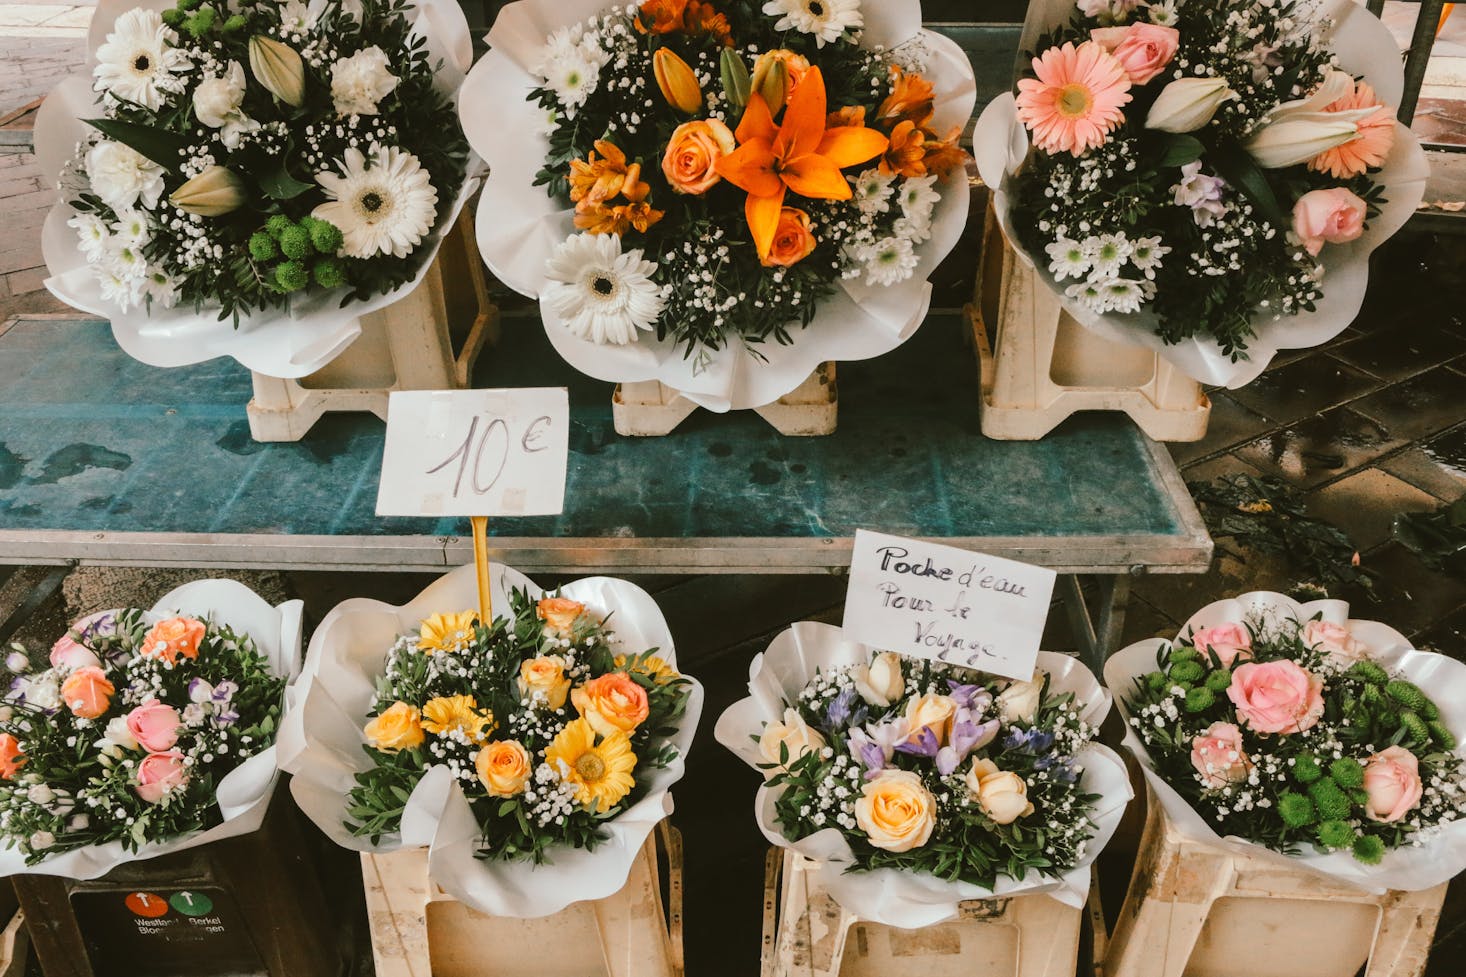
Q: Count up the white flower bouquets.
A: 1